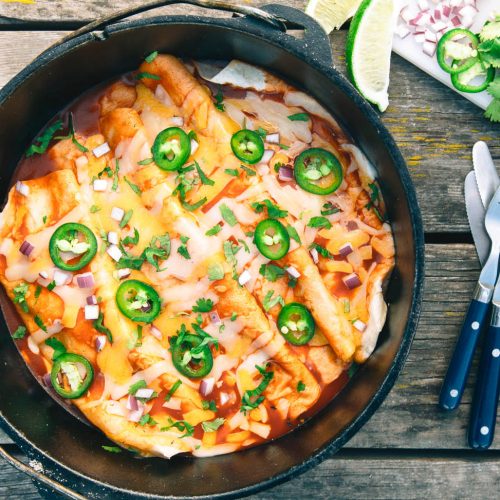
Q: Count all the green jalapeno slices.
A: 11